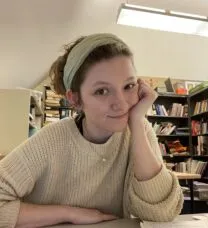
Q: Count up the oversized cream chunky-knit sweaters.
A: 1